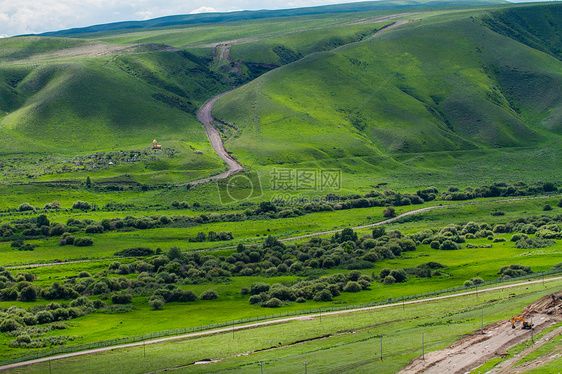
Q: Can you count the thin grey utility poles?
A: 13